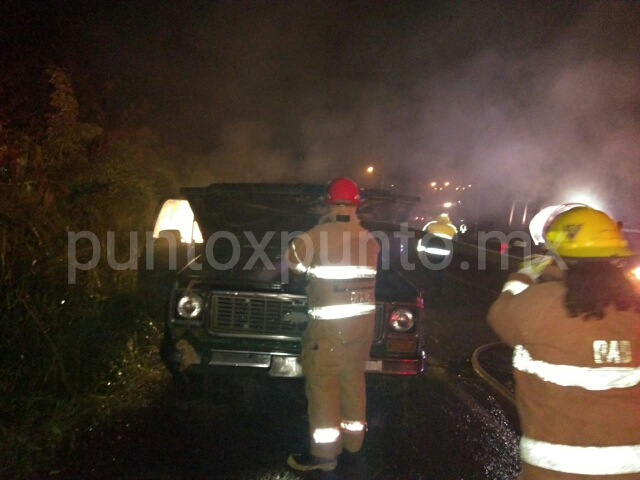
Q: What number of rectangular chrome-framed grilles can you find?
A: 1